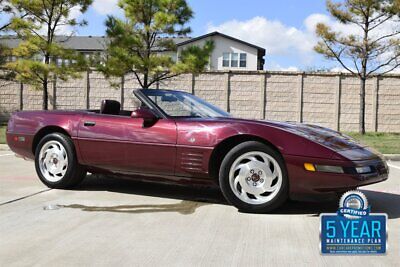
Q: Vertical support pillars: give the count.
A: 11